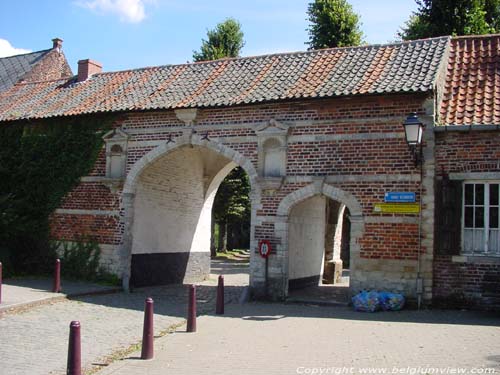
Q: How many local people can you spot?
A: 0